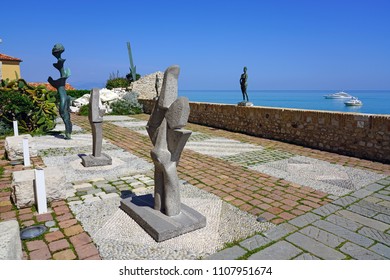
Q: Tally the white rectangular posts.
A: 3